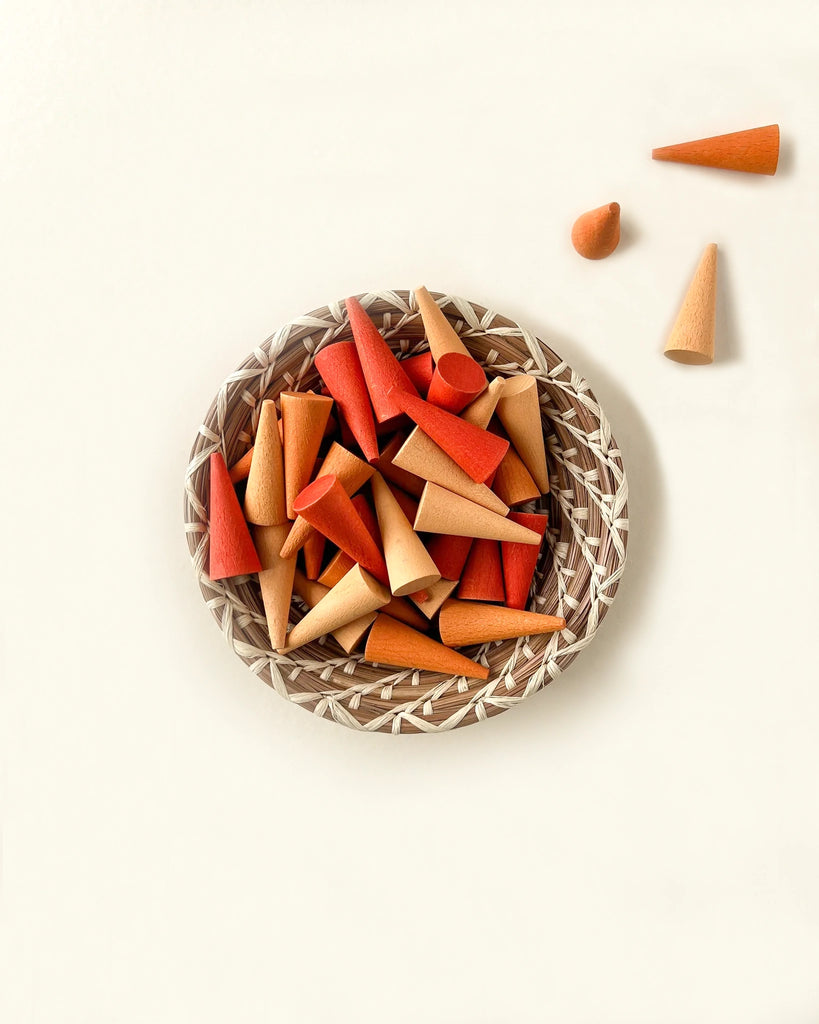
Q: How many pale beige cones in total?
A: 12